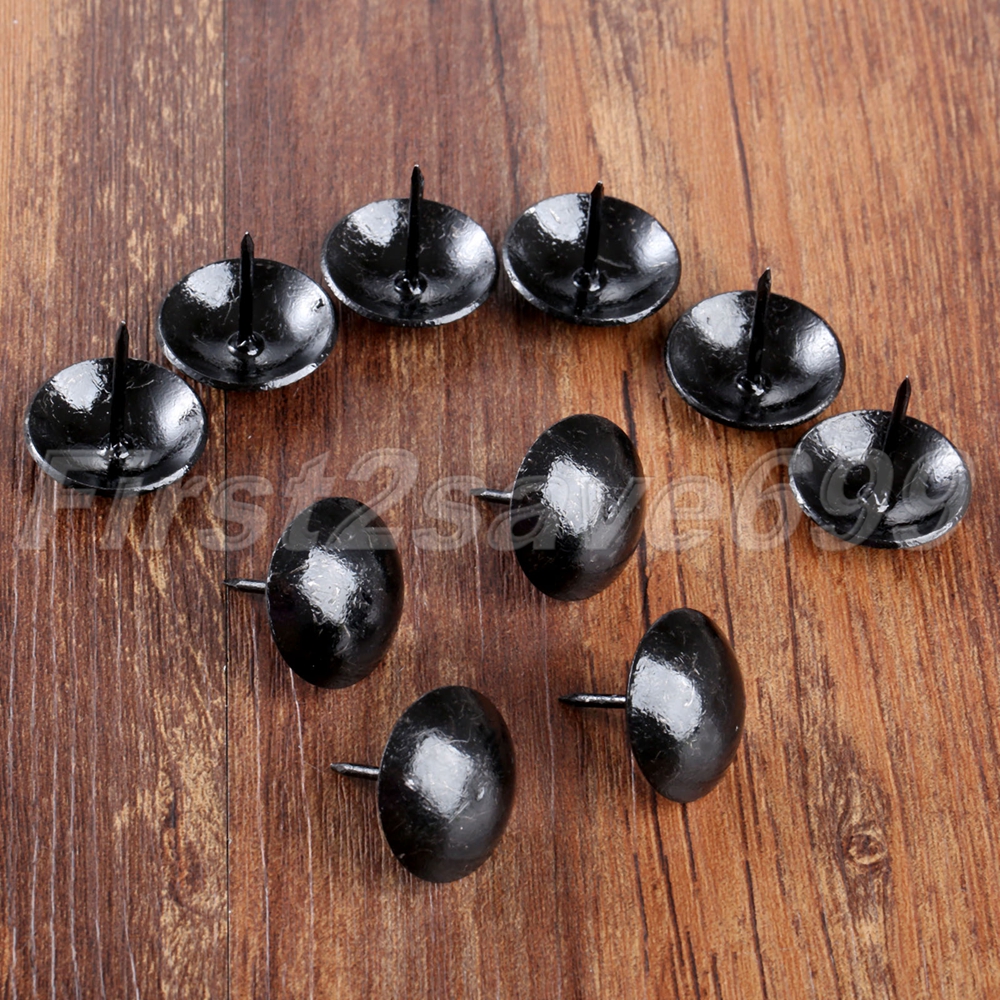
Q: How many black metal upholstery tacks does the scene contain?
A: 10